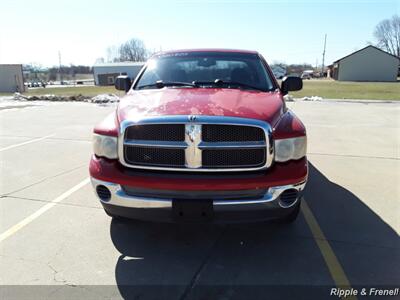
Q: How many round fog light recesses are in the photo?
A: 2